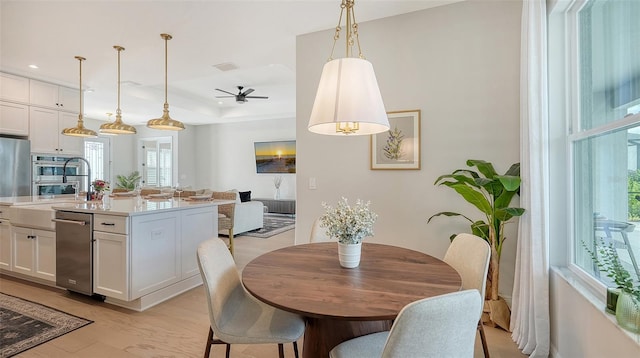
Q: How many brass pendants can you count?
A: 3